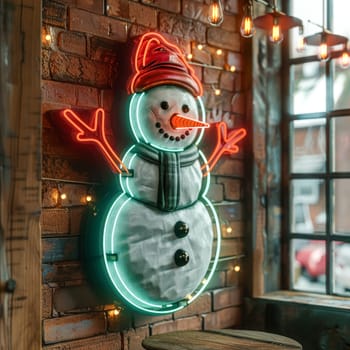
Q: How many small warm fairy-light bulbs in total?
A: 13